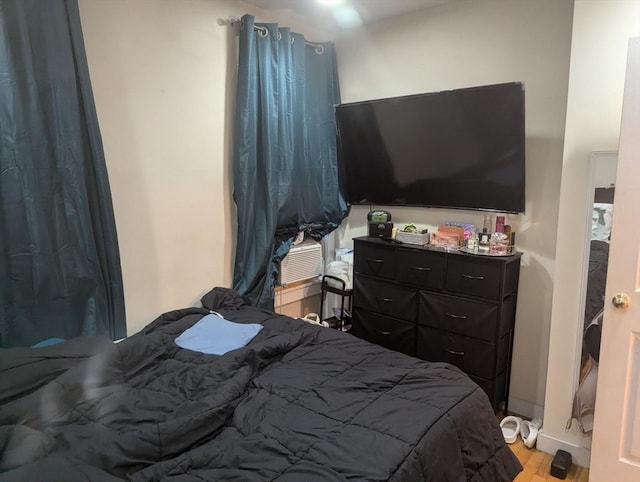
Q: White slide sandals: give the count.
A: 2